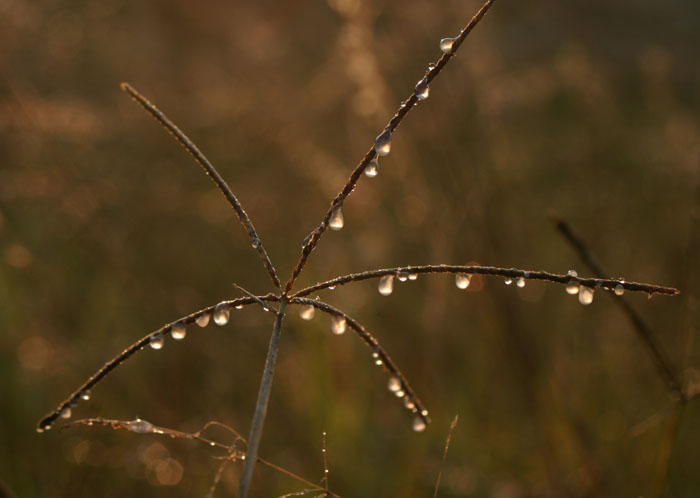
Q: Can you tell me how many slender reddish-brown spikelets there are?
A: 5